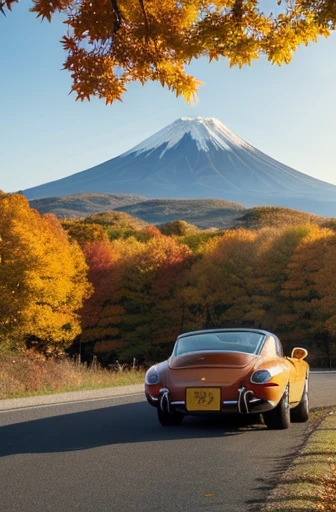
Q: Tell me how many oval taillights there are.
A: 2